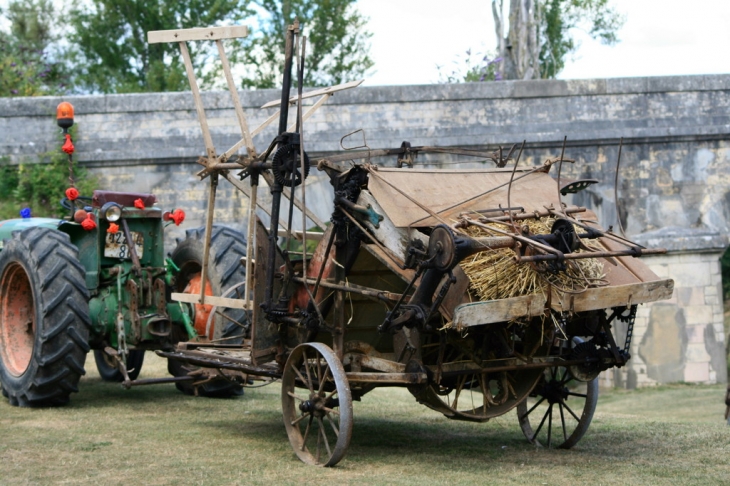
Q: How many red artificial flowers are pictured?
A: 6